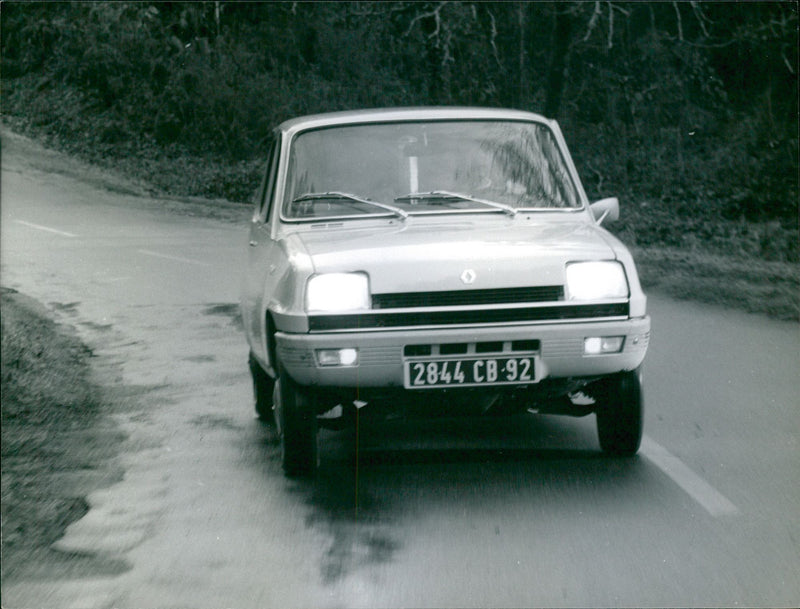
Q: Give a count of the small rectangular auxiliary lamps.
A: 2